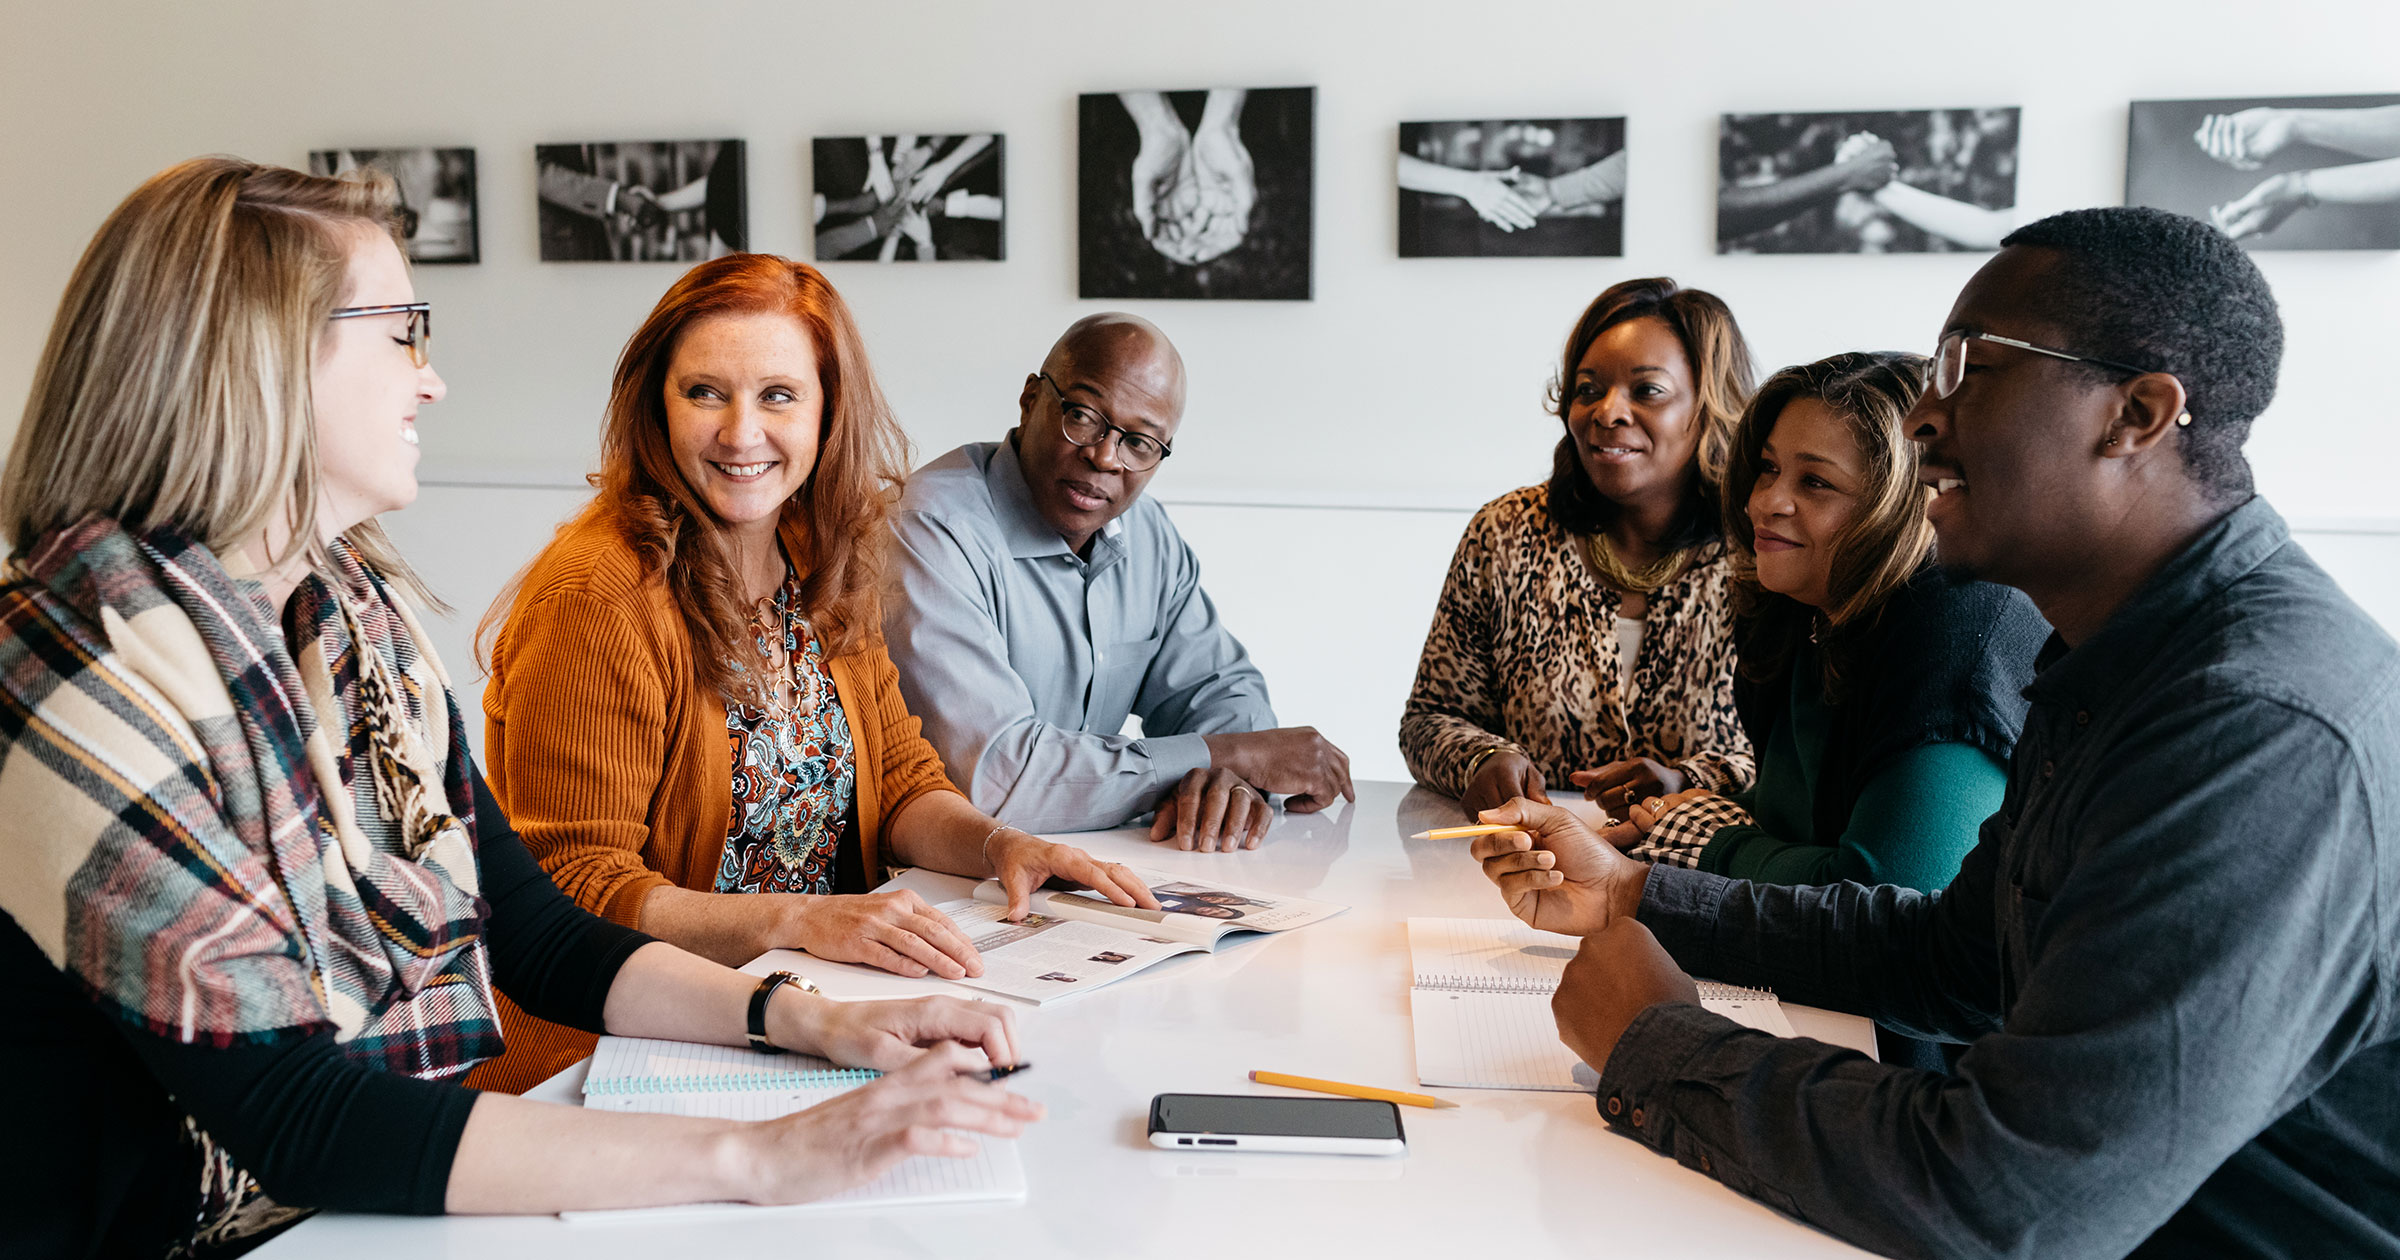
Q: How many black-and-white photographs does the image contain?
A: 7